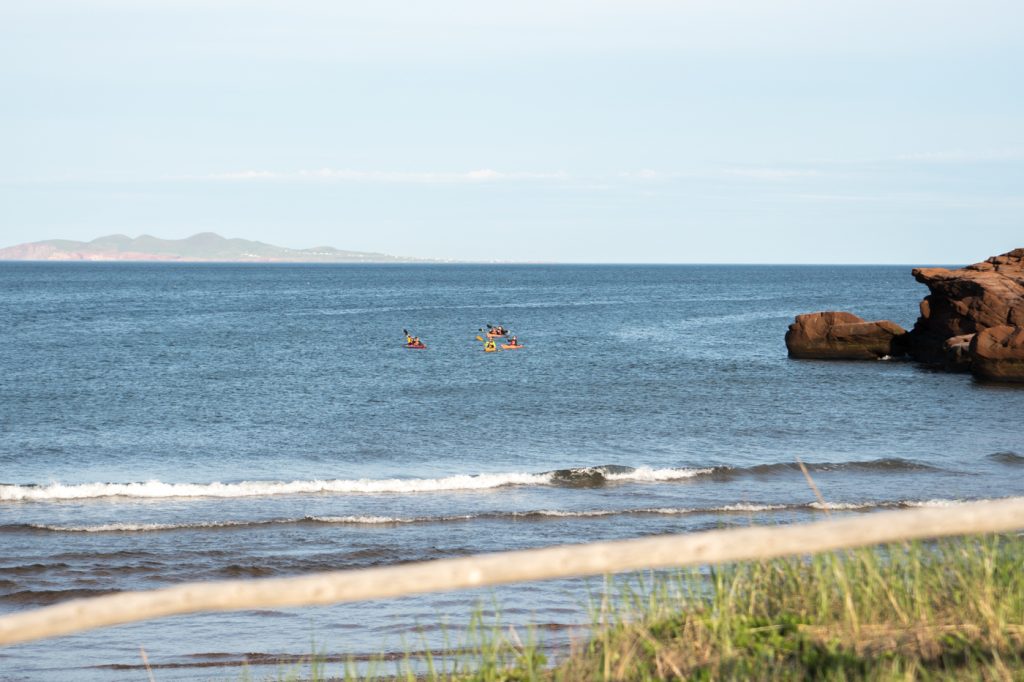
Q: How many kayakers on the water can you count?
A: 6